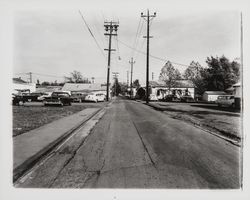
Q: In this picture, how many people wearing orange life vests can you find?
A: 0